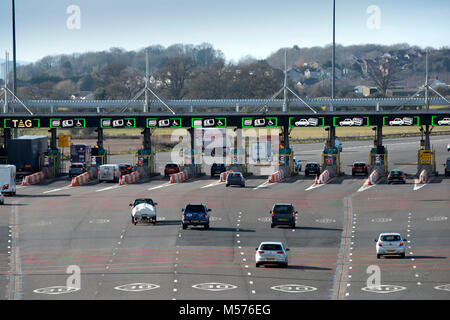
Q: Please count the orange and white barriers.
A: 9